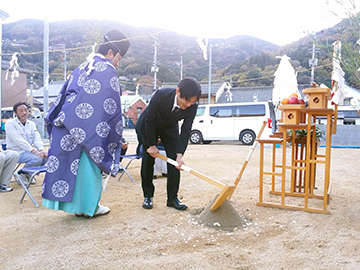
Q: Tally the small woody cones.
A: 0